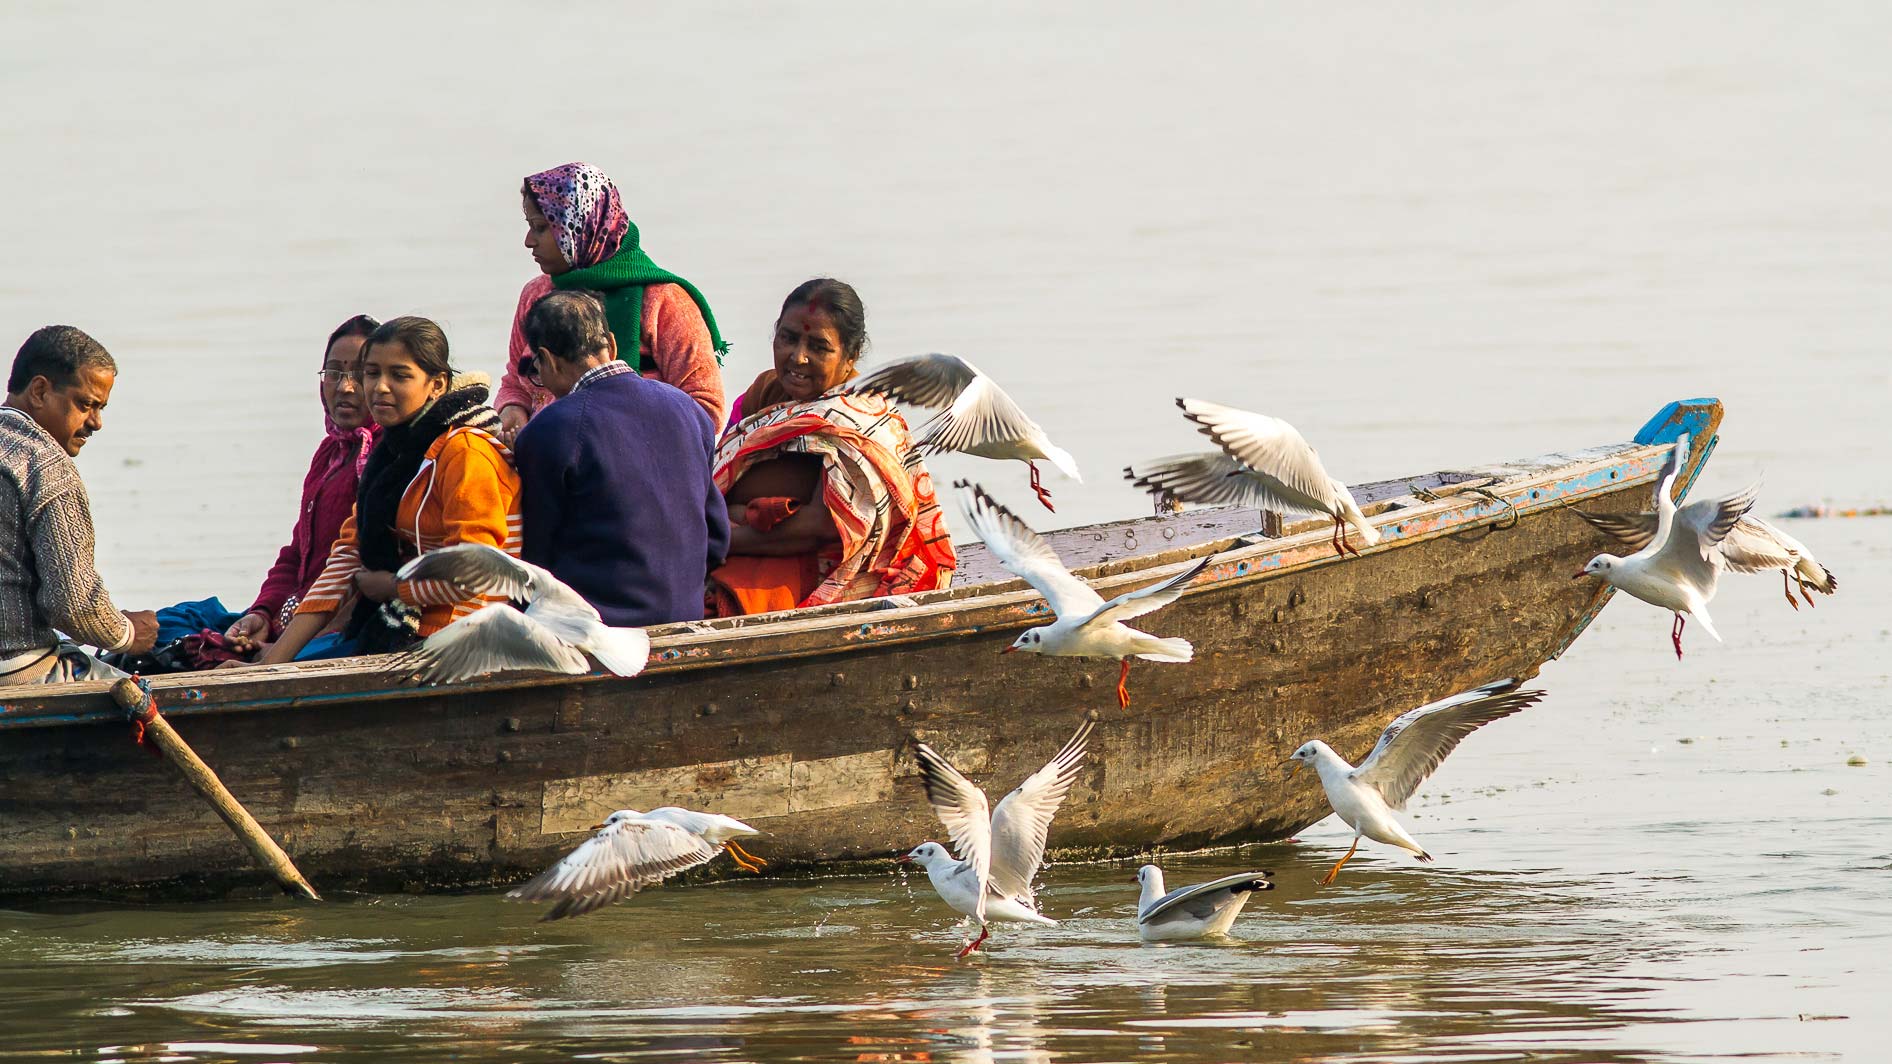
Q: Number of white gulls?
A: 10